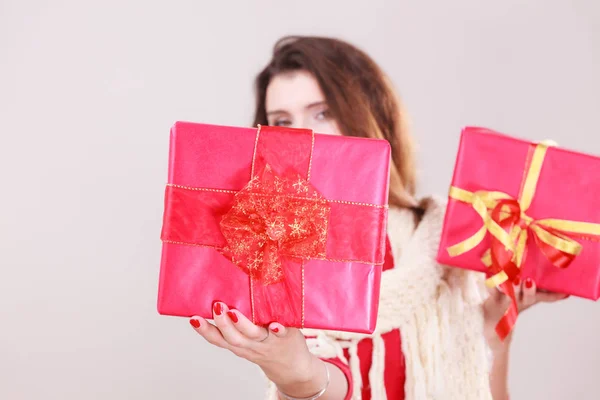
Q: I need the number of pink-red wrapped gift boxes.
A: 2